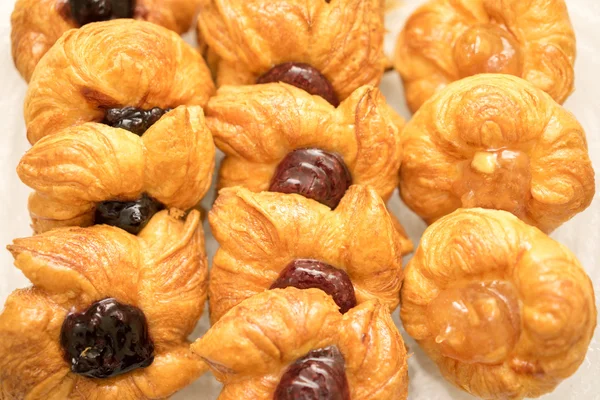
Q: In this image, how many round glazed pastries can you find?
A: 3